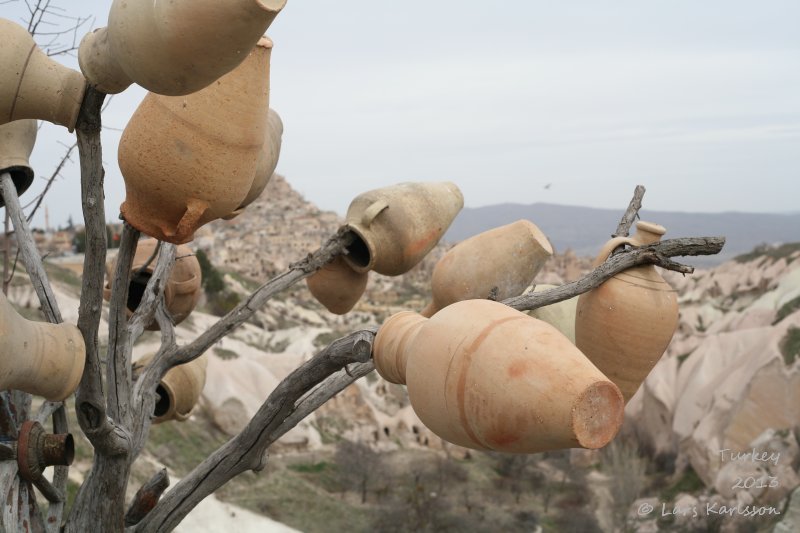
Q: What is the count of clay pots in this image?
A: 14